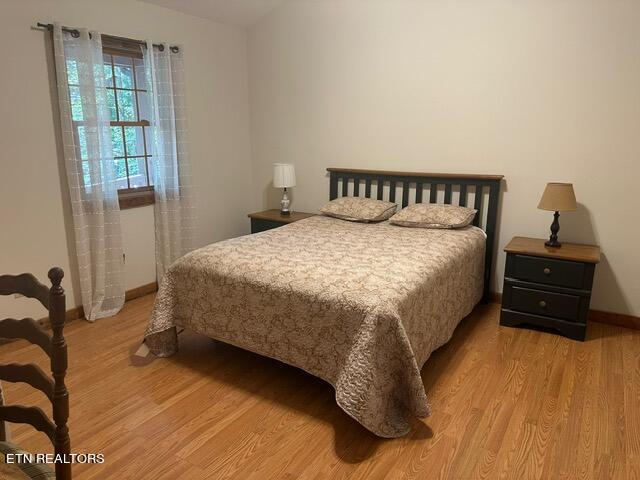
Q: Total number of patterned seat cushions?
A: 0